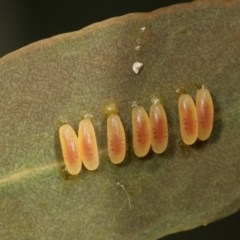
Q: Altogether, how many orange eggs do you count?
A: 7